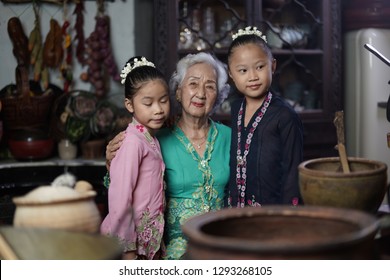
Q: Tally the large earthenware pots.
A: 3